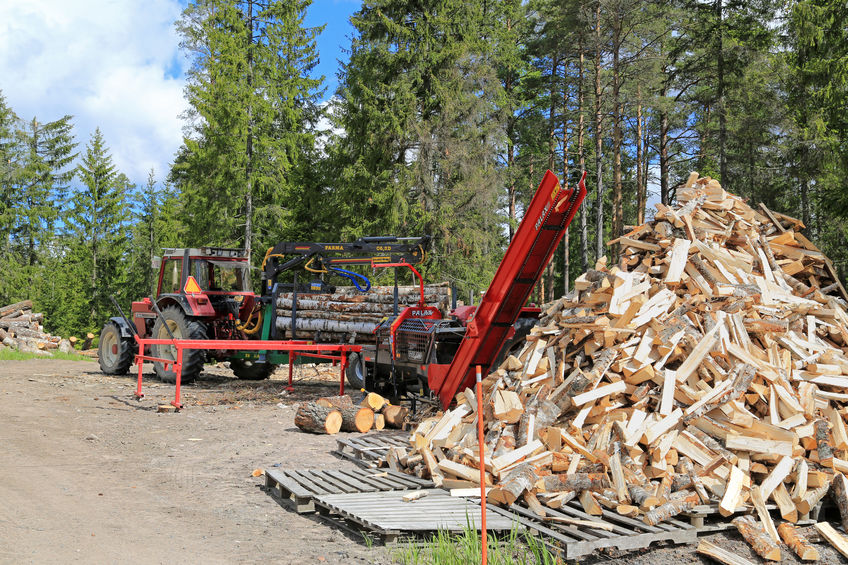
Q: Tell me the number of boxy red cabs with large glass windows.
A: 1